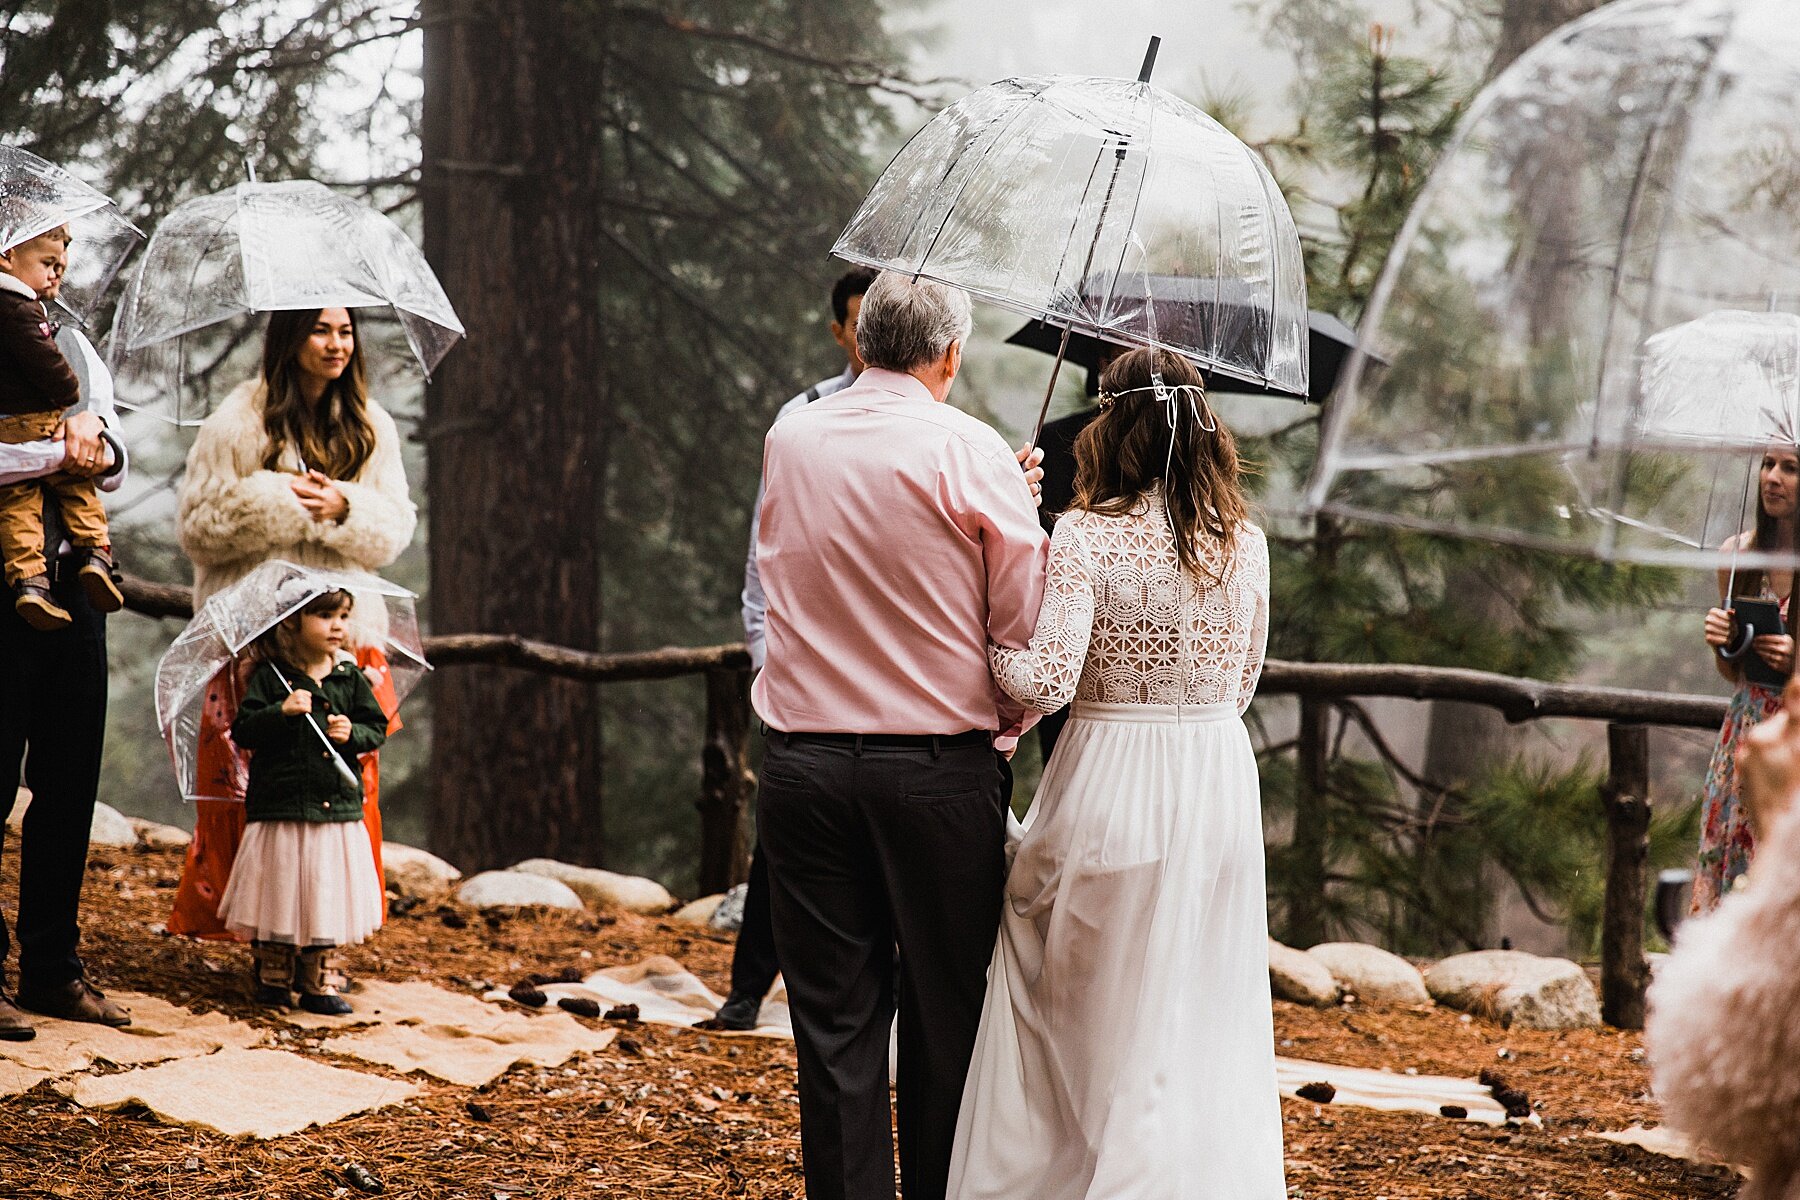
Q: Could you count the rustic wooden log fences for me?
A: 1